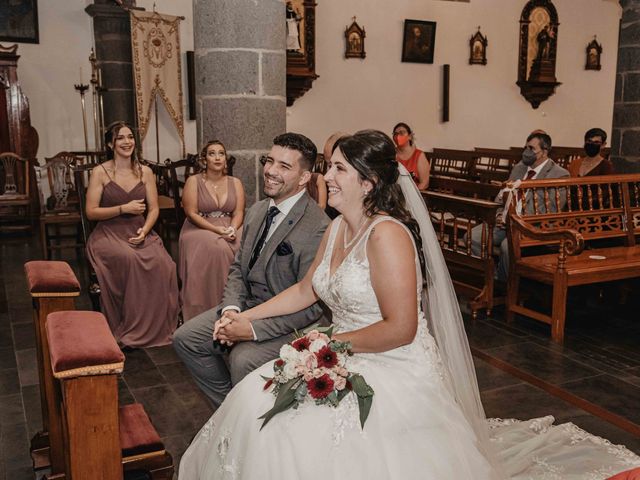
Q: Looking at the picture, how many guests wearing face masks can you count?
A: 3